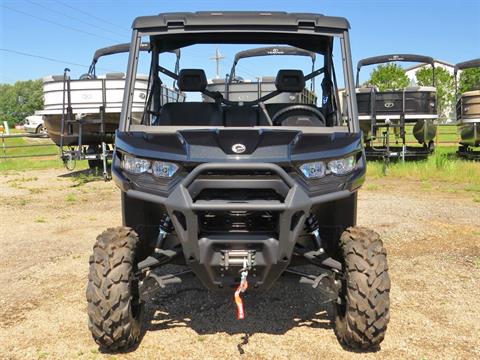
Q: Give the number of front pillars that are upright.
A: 2